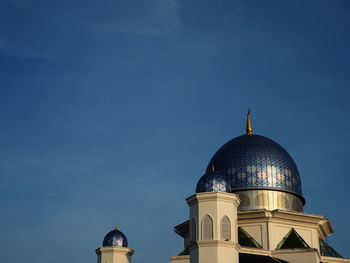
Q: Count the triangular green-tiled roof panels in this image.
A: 3